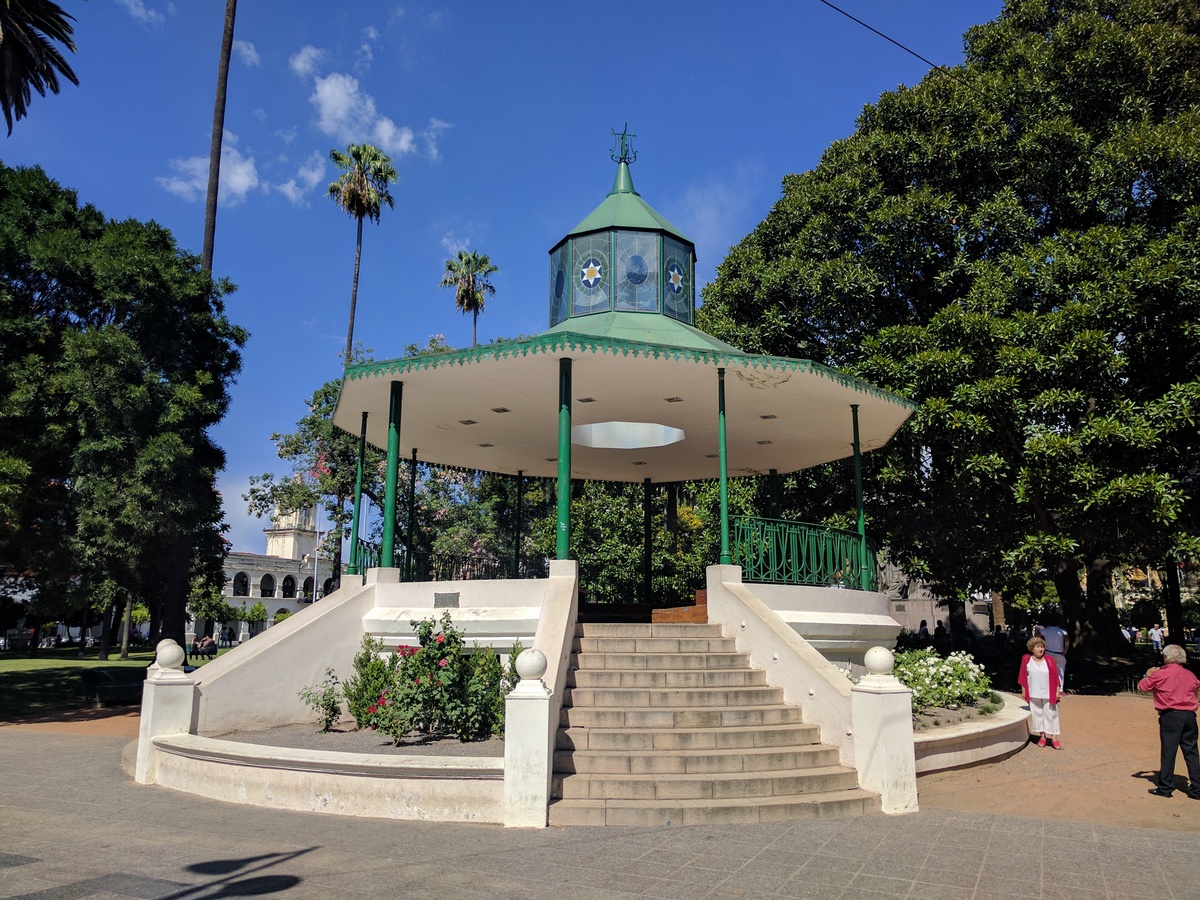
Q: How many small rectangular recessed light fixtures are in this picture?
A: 10